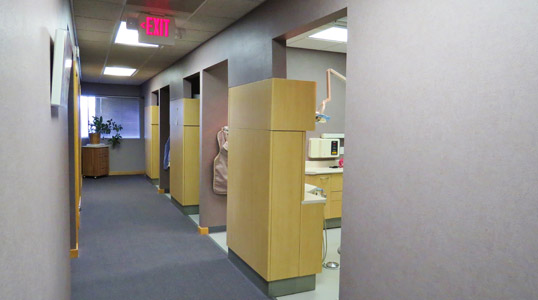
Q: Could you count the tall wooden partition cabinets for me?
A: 3